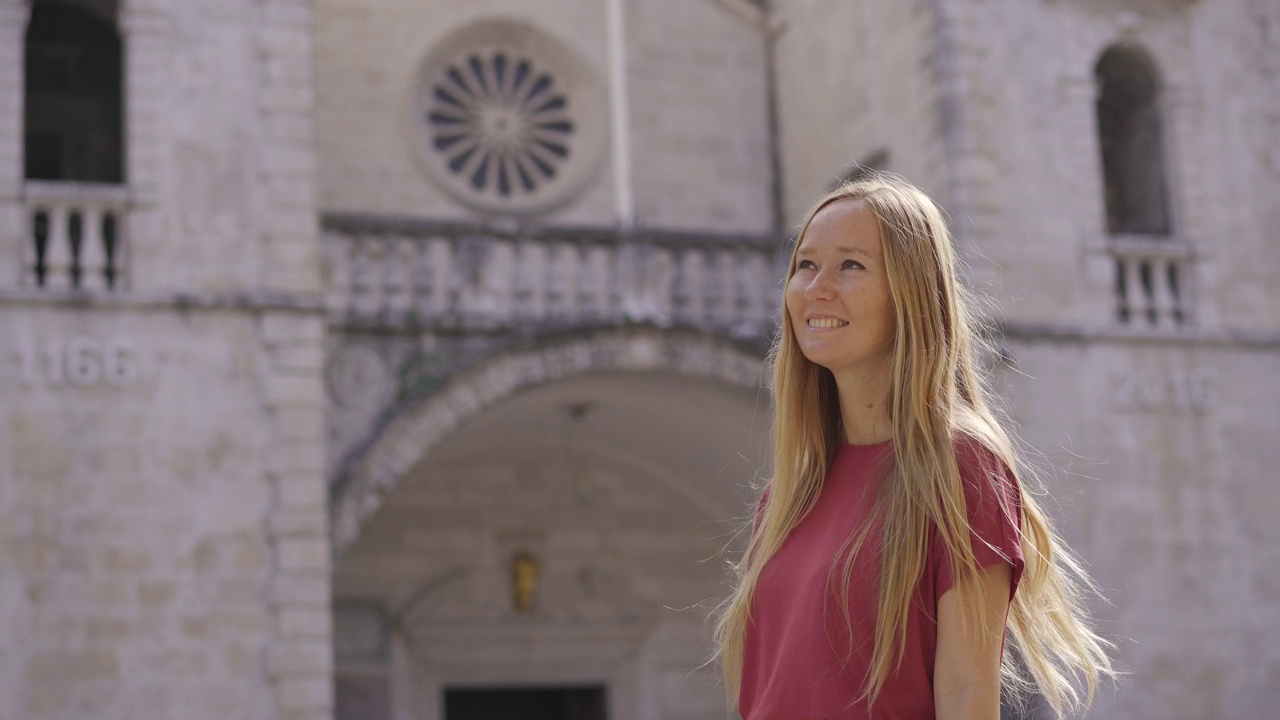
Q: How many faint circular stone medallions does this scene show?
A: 1